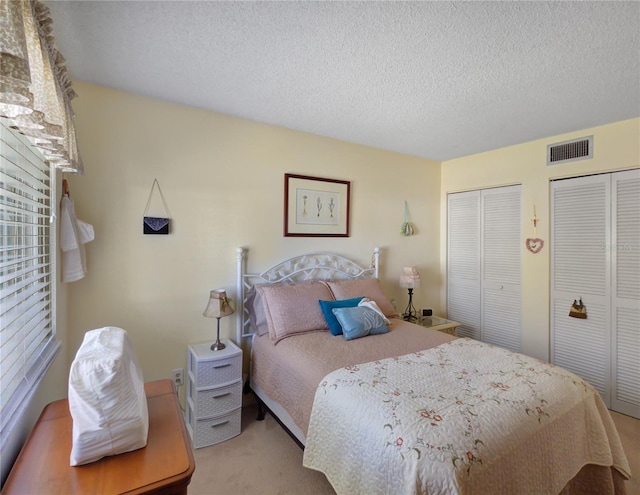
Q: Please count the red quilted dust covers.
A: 0